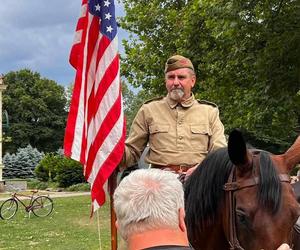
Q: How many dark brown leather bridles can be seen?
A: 1